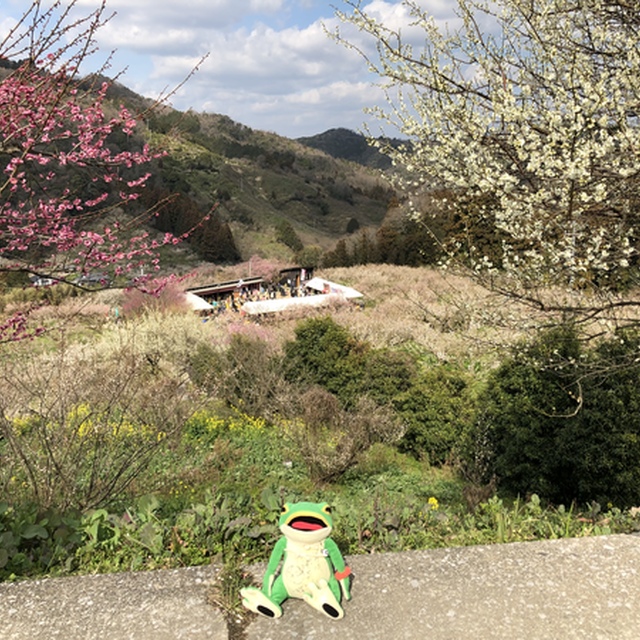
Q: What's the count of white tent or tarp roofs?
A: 3